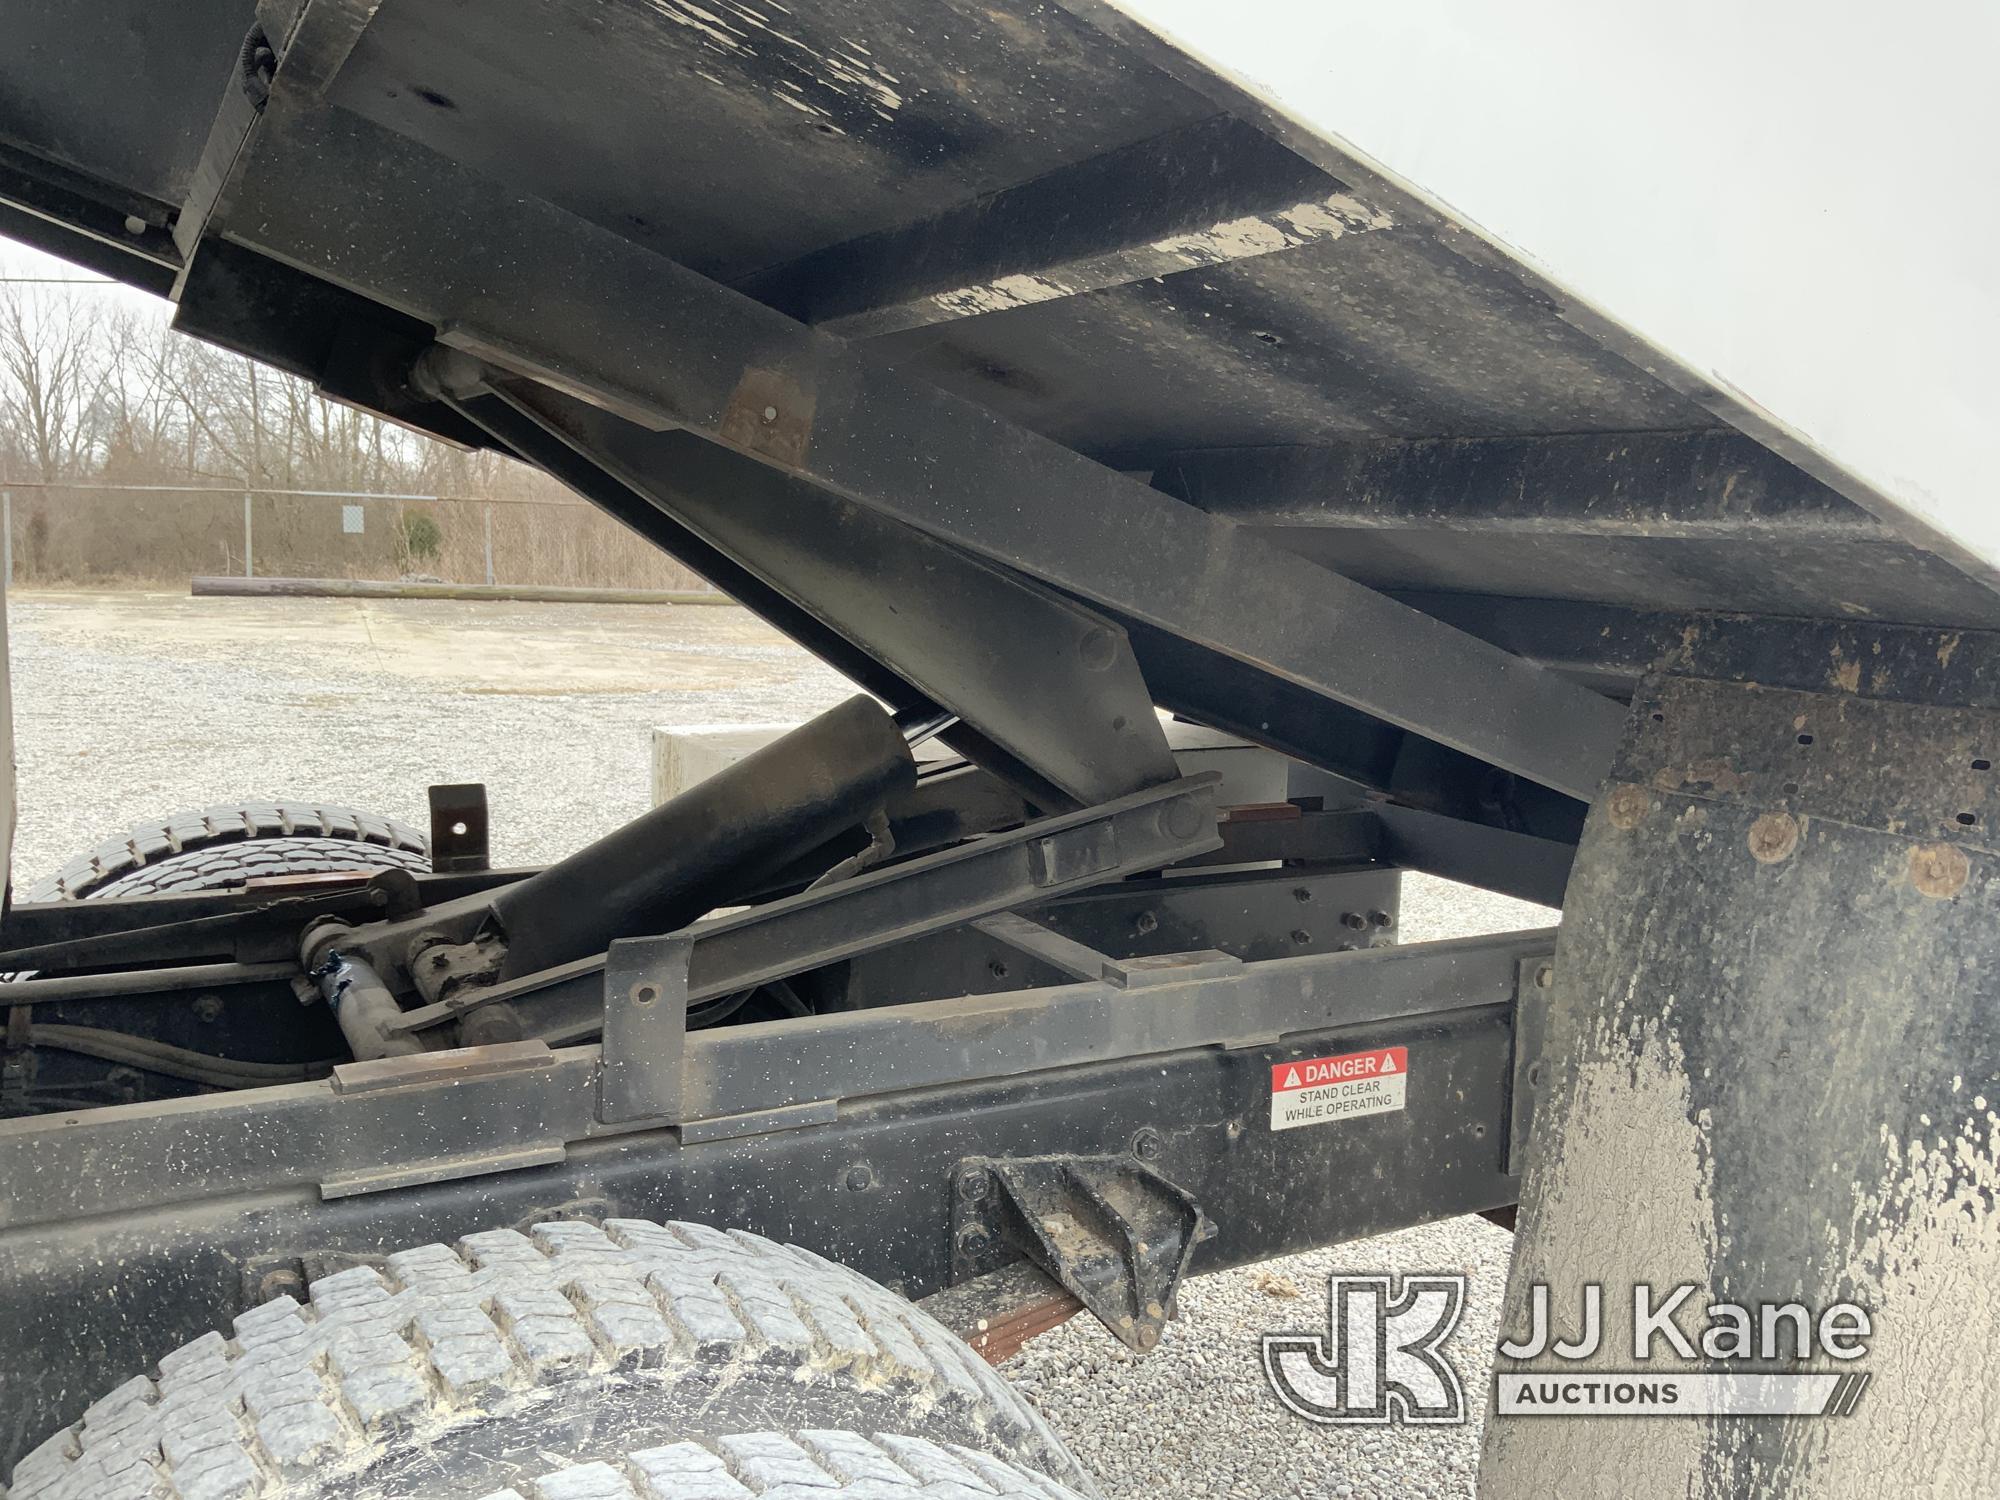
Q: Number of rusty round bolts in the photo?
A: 3